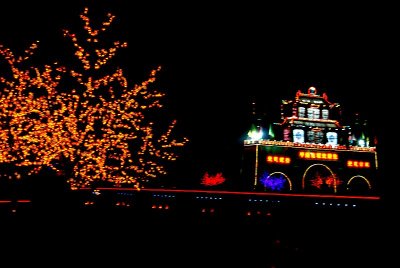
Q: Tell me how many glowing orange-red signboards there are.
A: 3